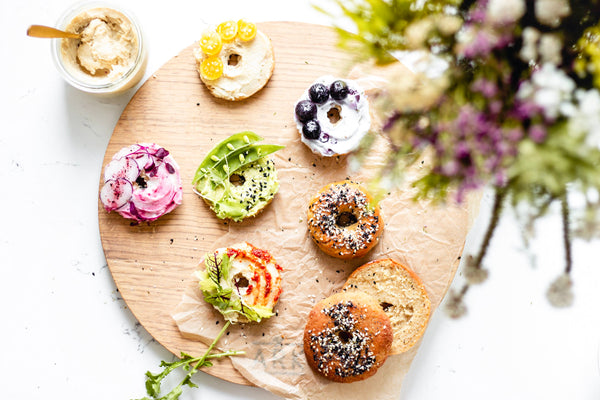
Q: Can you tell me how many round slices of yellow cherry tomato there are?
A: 4